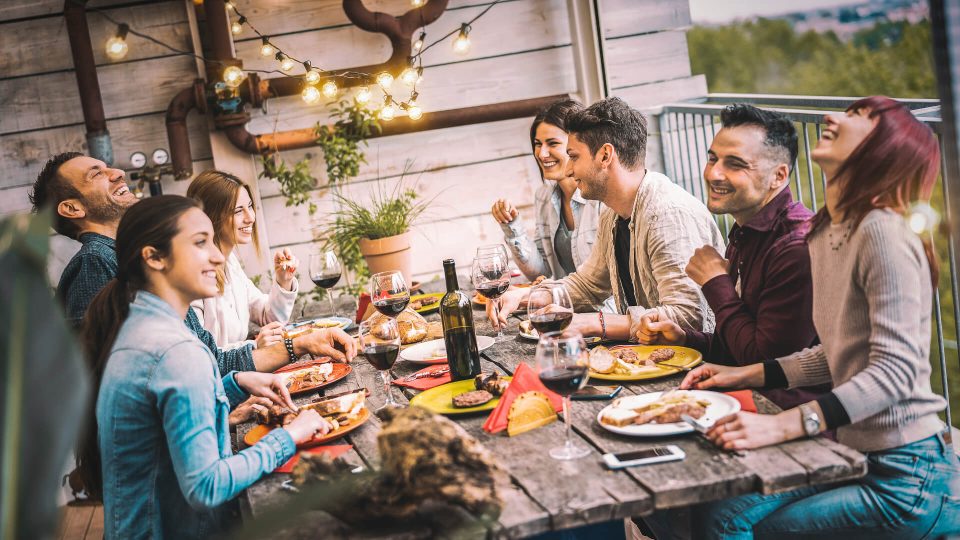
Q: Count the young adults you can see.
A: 7